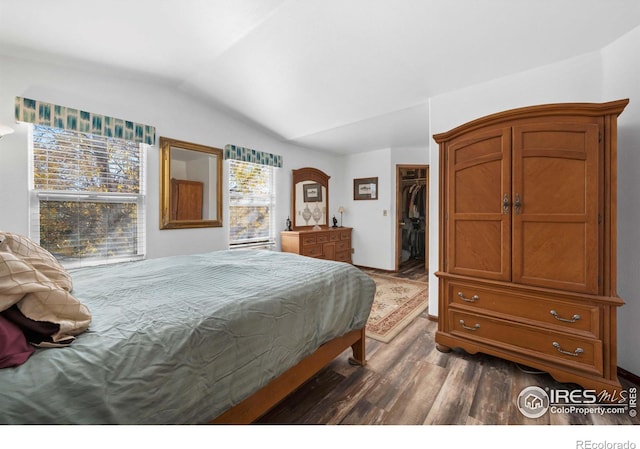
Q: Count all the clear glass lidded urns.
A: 1